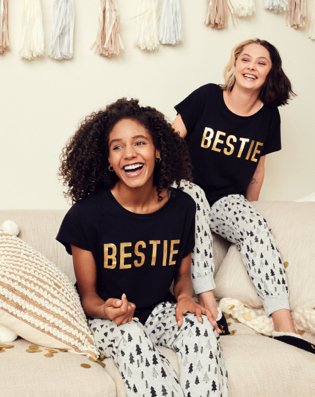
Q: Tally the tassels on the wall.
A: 11